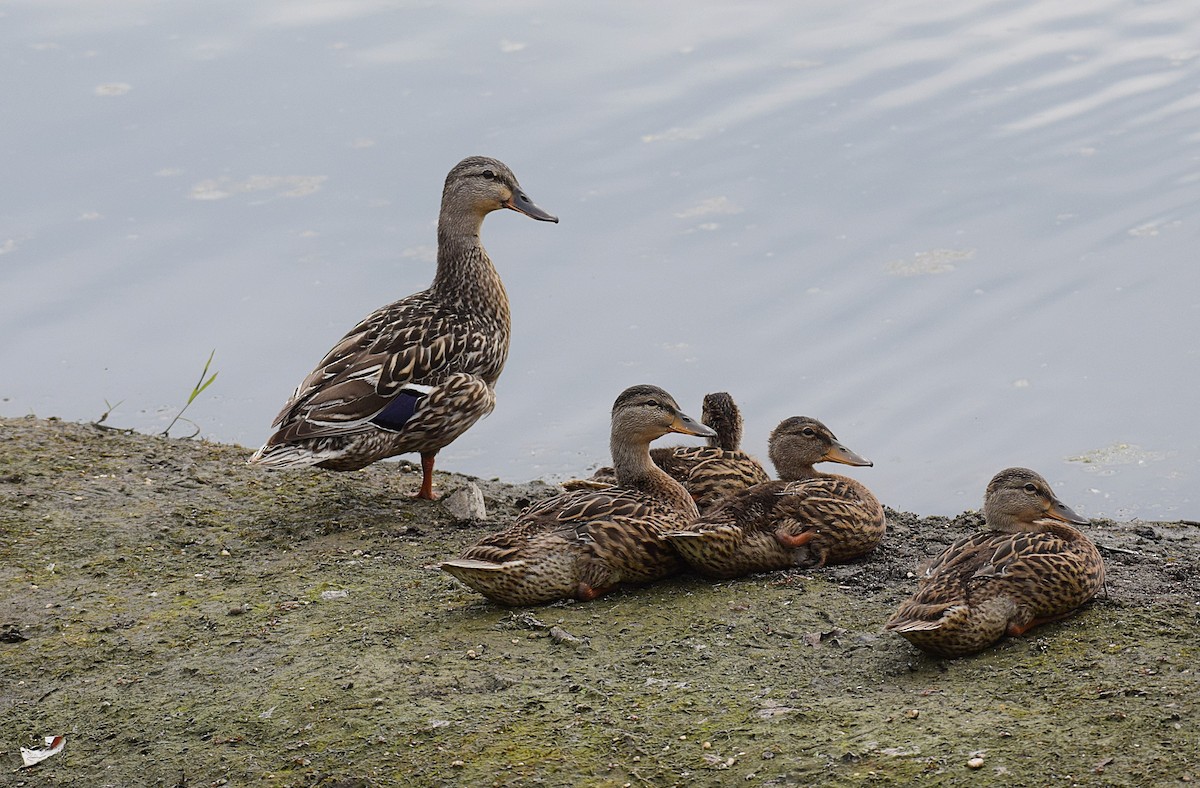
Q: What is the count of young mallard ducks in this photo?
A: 4